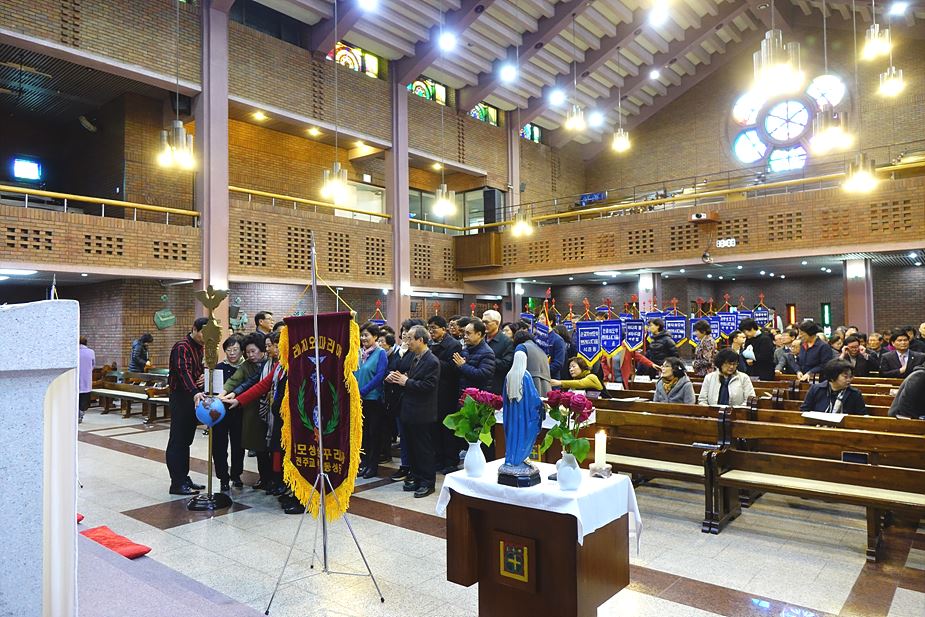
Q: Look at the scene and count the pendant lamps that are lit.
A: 11